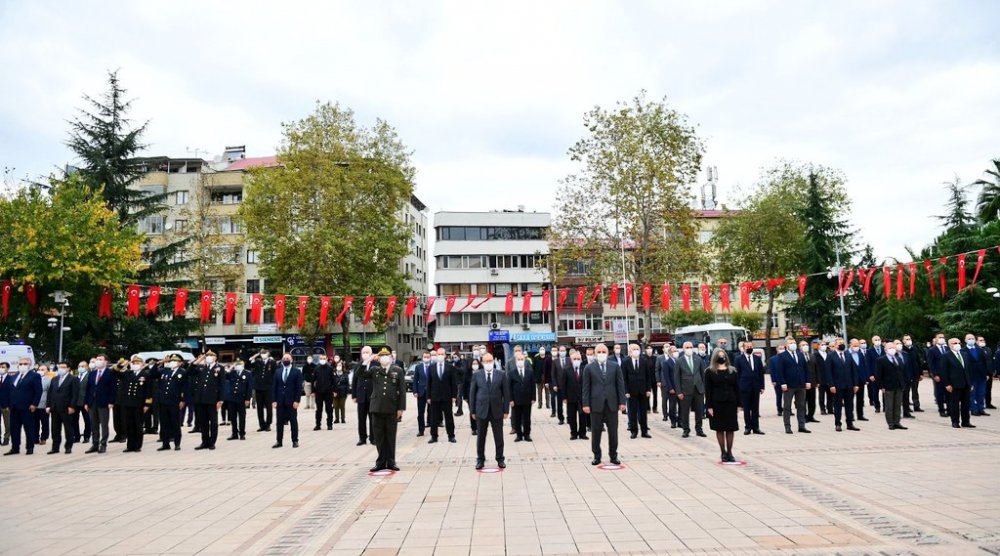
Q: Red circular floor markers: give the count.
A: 4